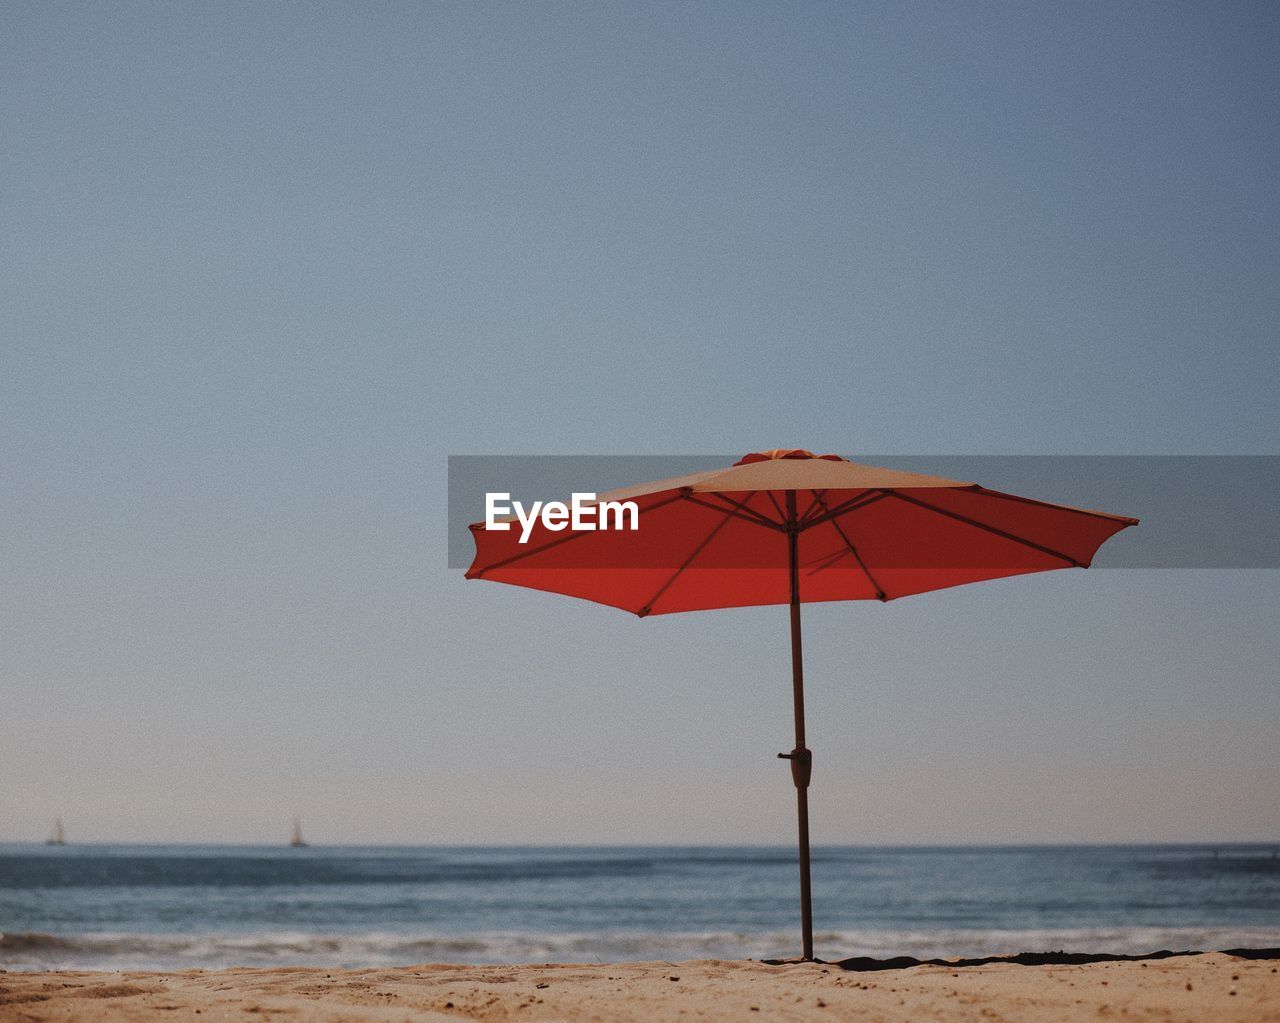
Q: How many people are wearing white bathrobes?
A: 0